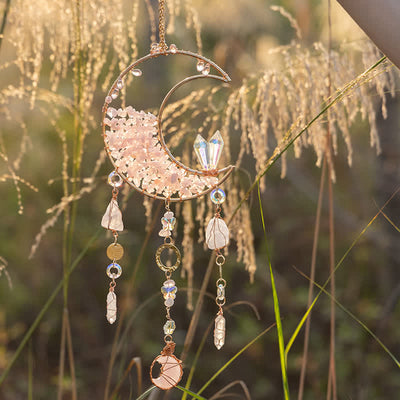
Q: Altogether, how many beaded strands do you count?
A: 3